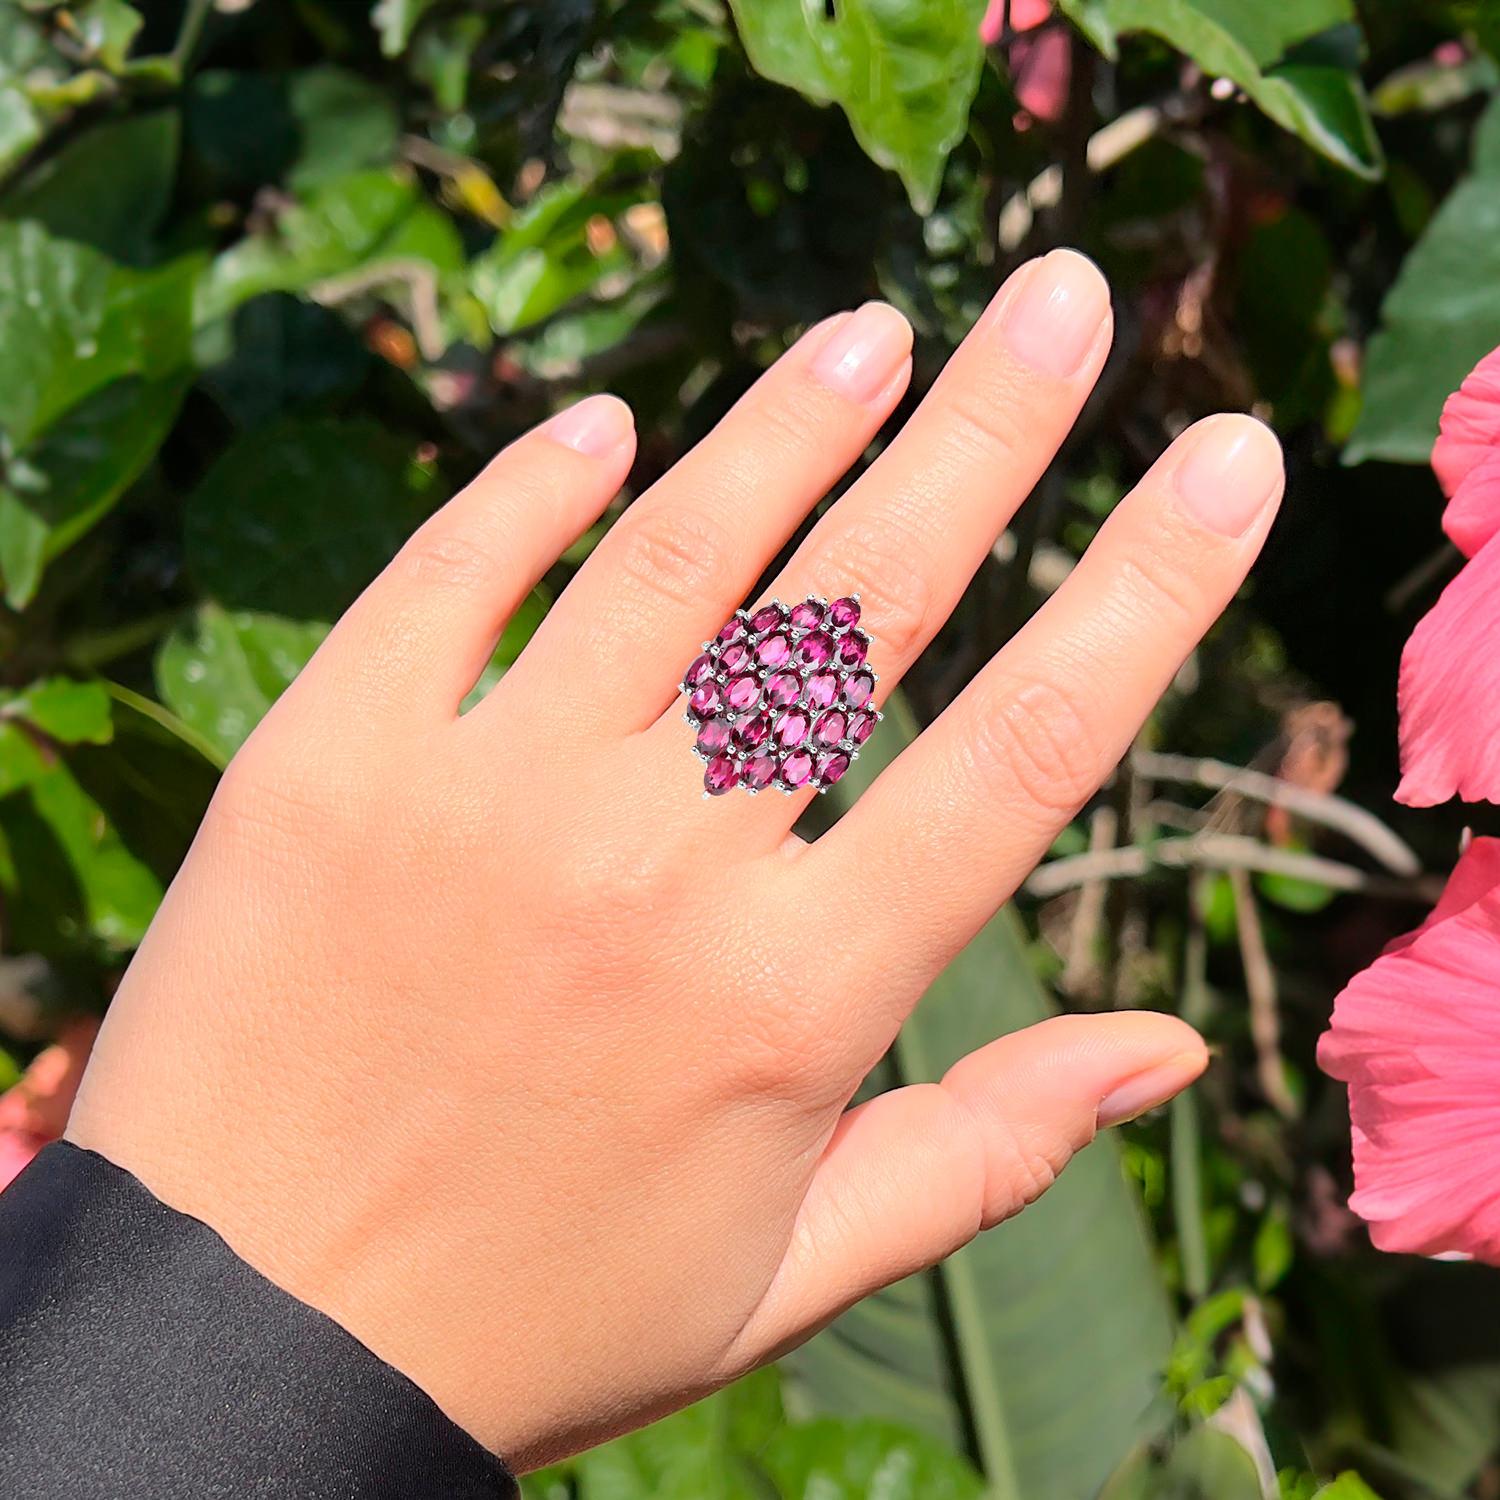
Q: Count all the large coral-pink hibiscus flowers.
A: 2